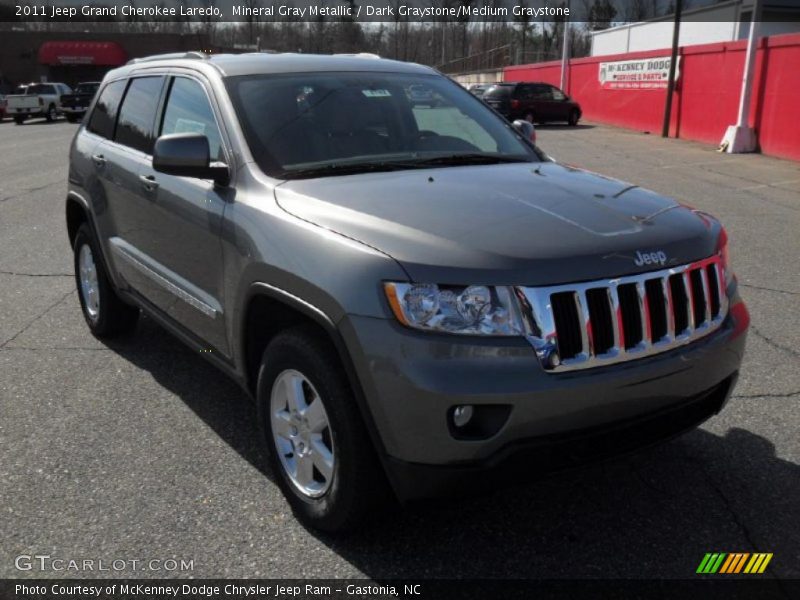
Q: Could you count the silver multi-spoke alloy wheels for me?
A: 2